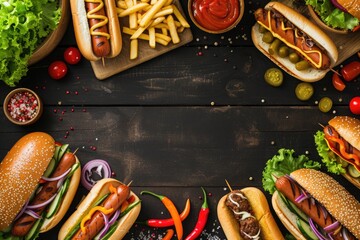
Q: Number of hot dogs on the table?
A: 7